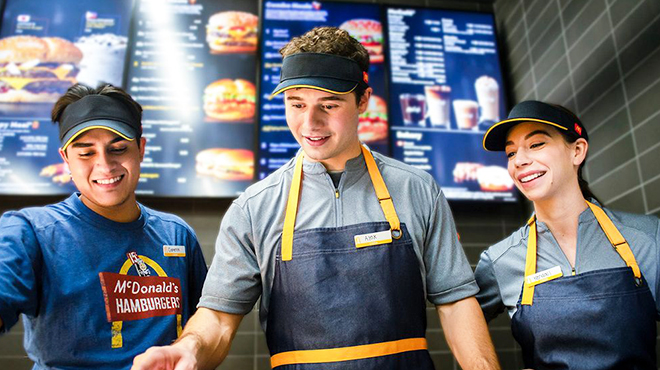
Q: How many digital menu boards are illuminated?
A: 4